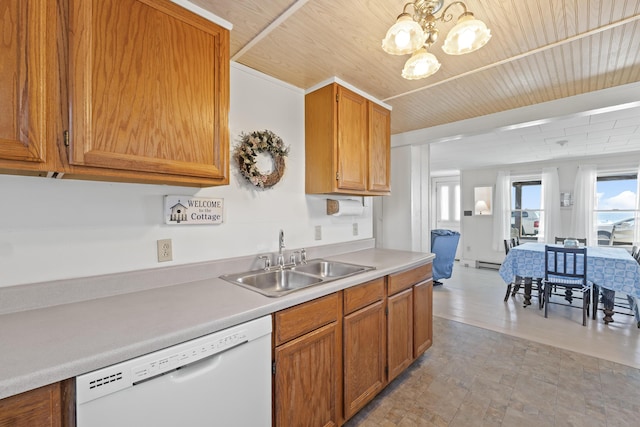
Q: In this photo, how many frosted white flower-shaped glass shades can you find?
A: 3